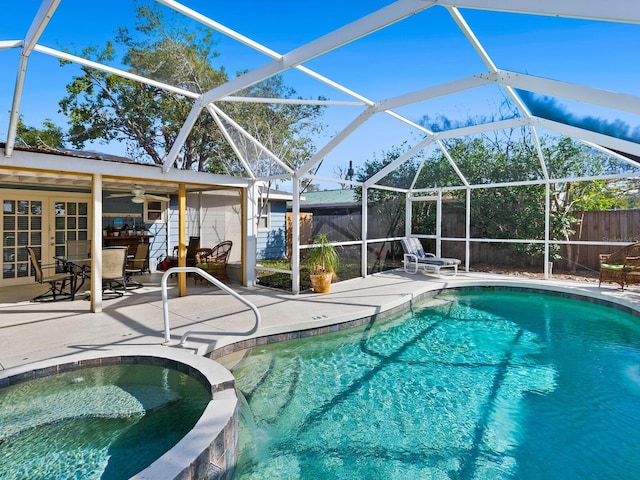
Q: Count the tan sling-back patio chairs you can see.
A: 4